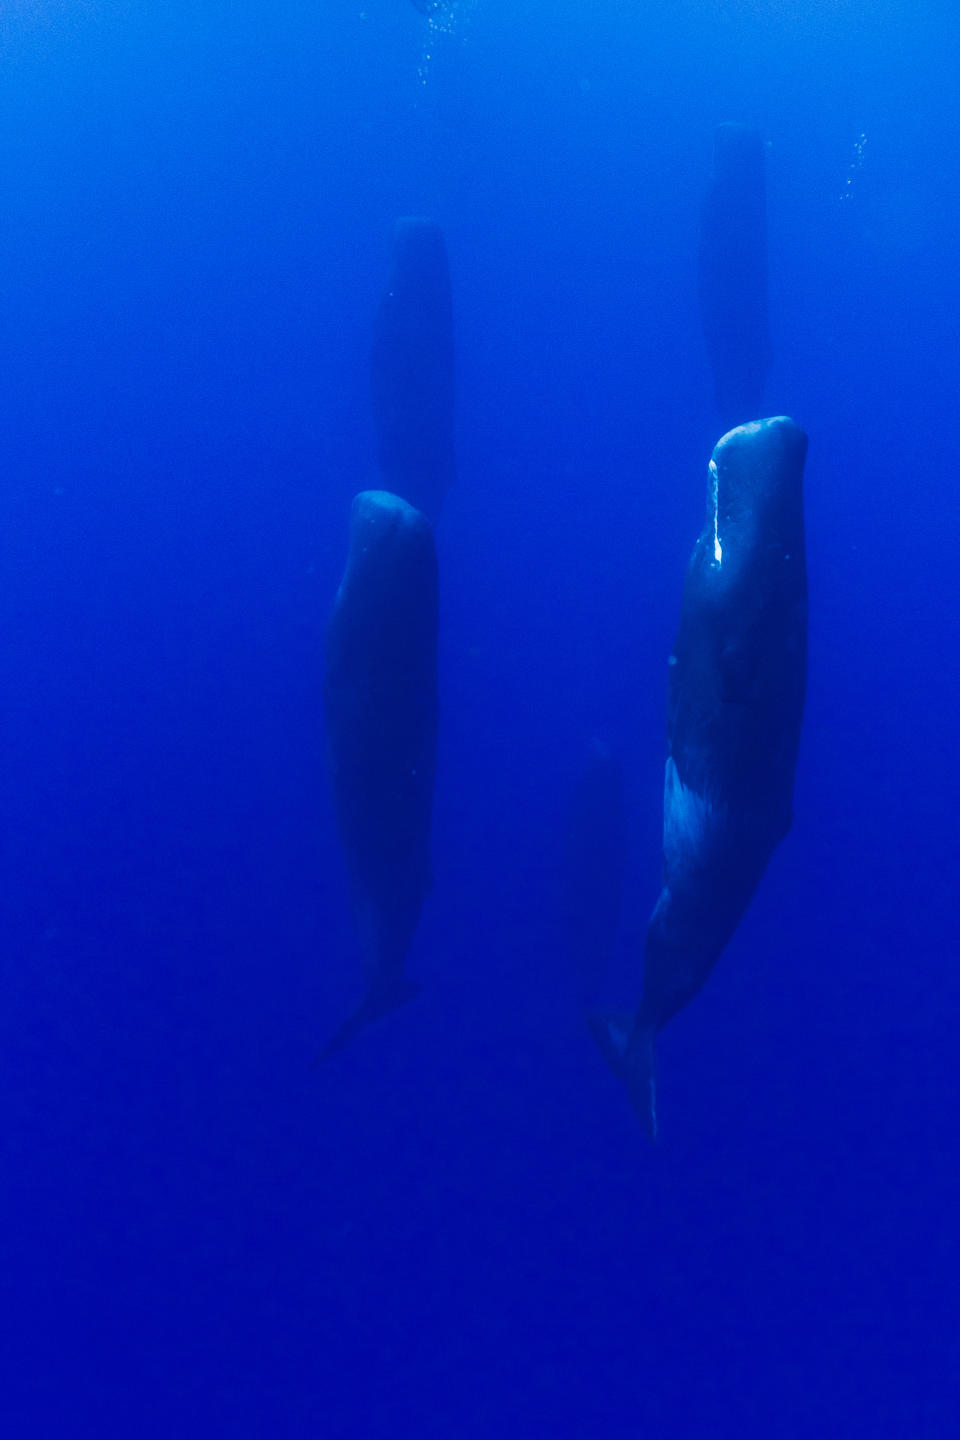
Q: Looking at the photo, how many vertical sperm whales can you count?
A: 5